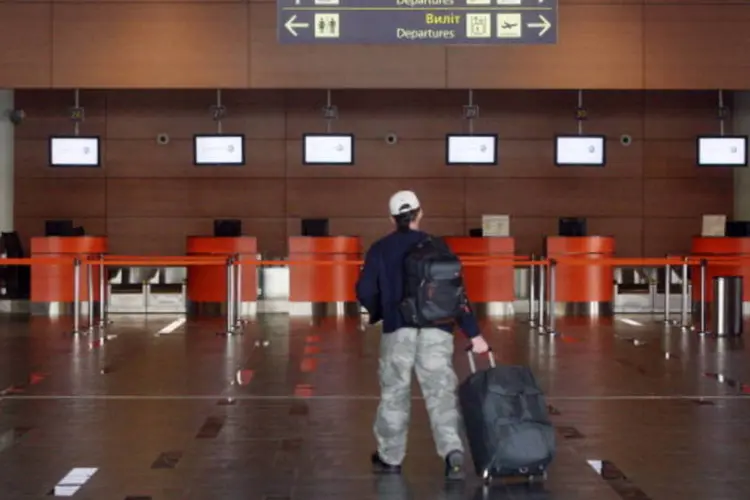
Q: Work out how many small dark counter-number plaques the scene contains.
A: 6